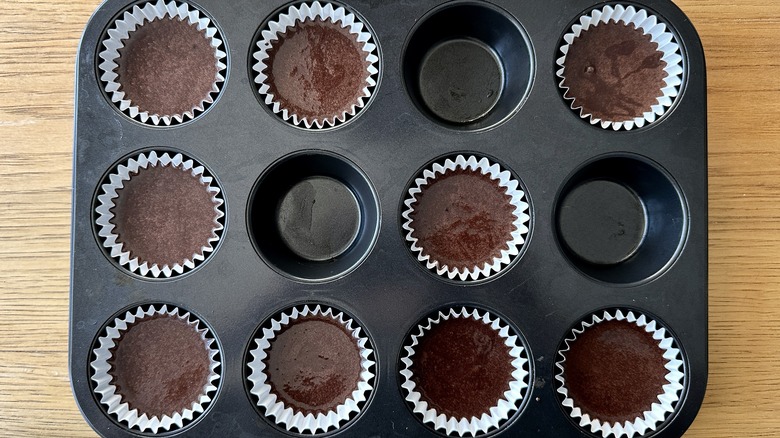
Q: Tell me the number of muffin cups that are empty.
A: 3